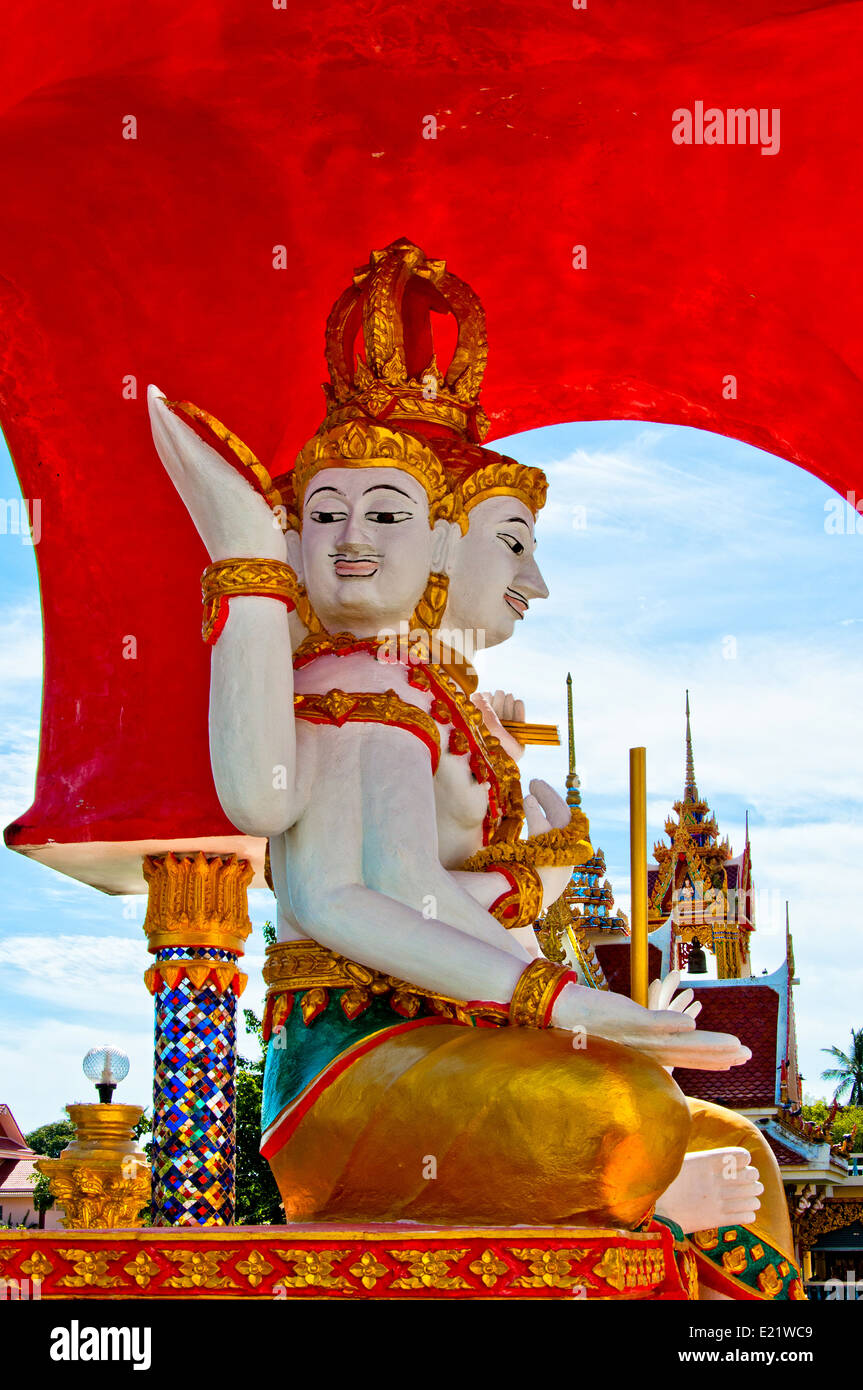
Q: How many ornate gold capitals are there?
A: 2